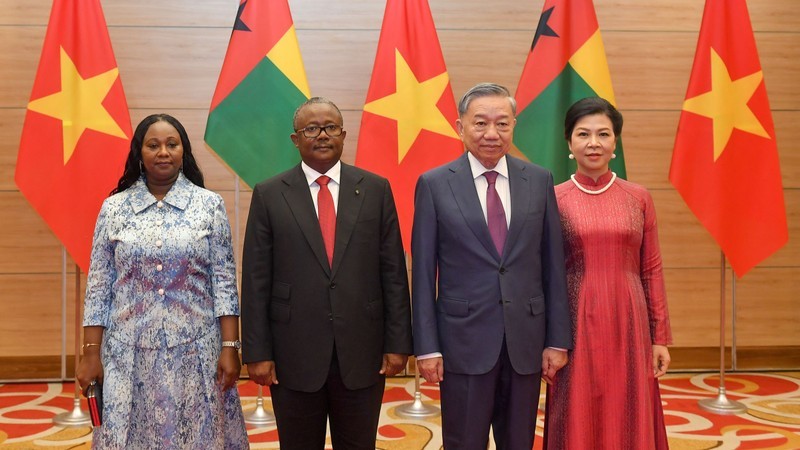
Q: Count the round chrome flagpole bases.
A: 4